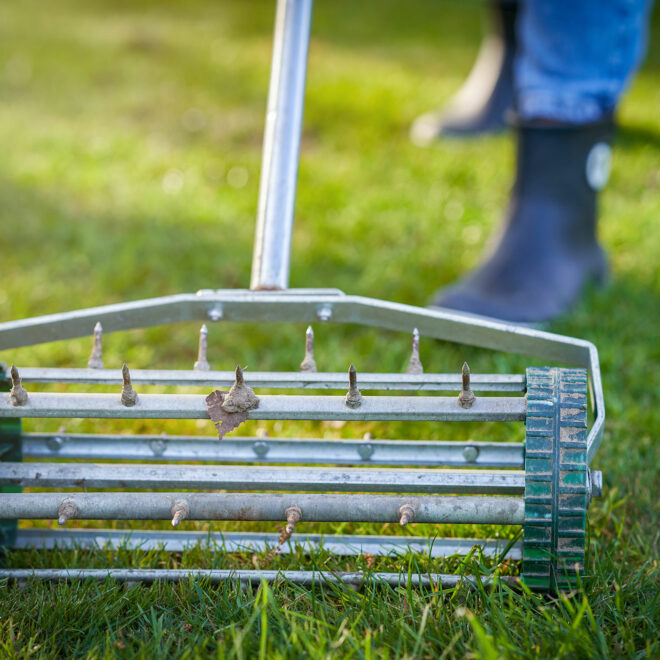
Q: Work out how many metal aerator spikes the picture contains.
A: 13